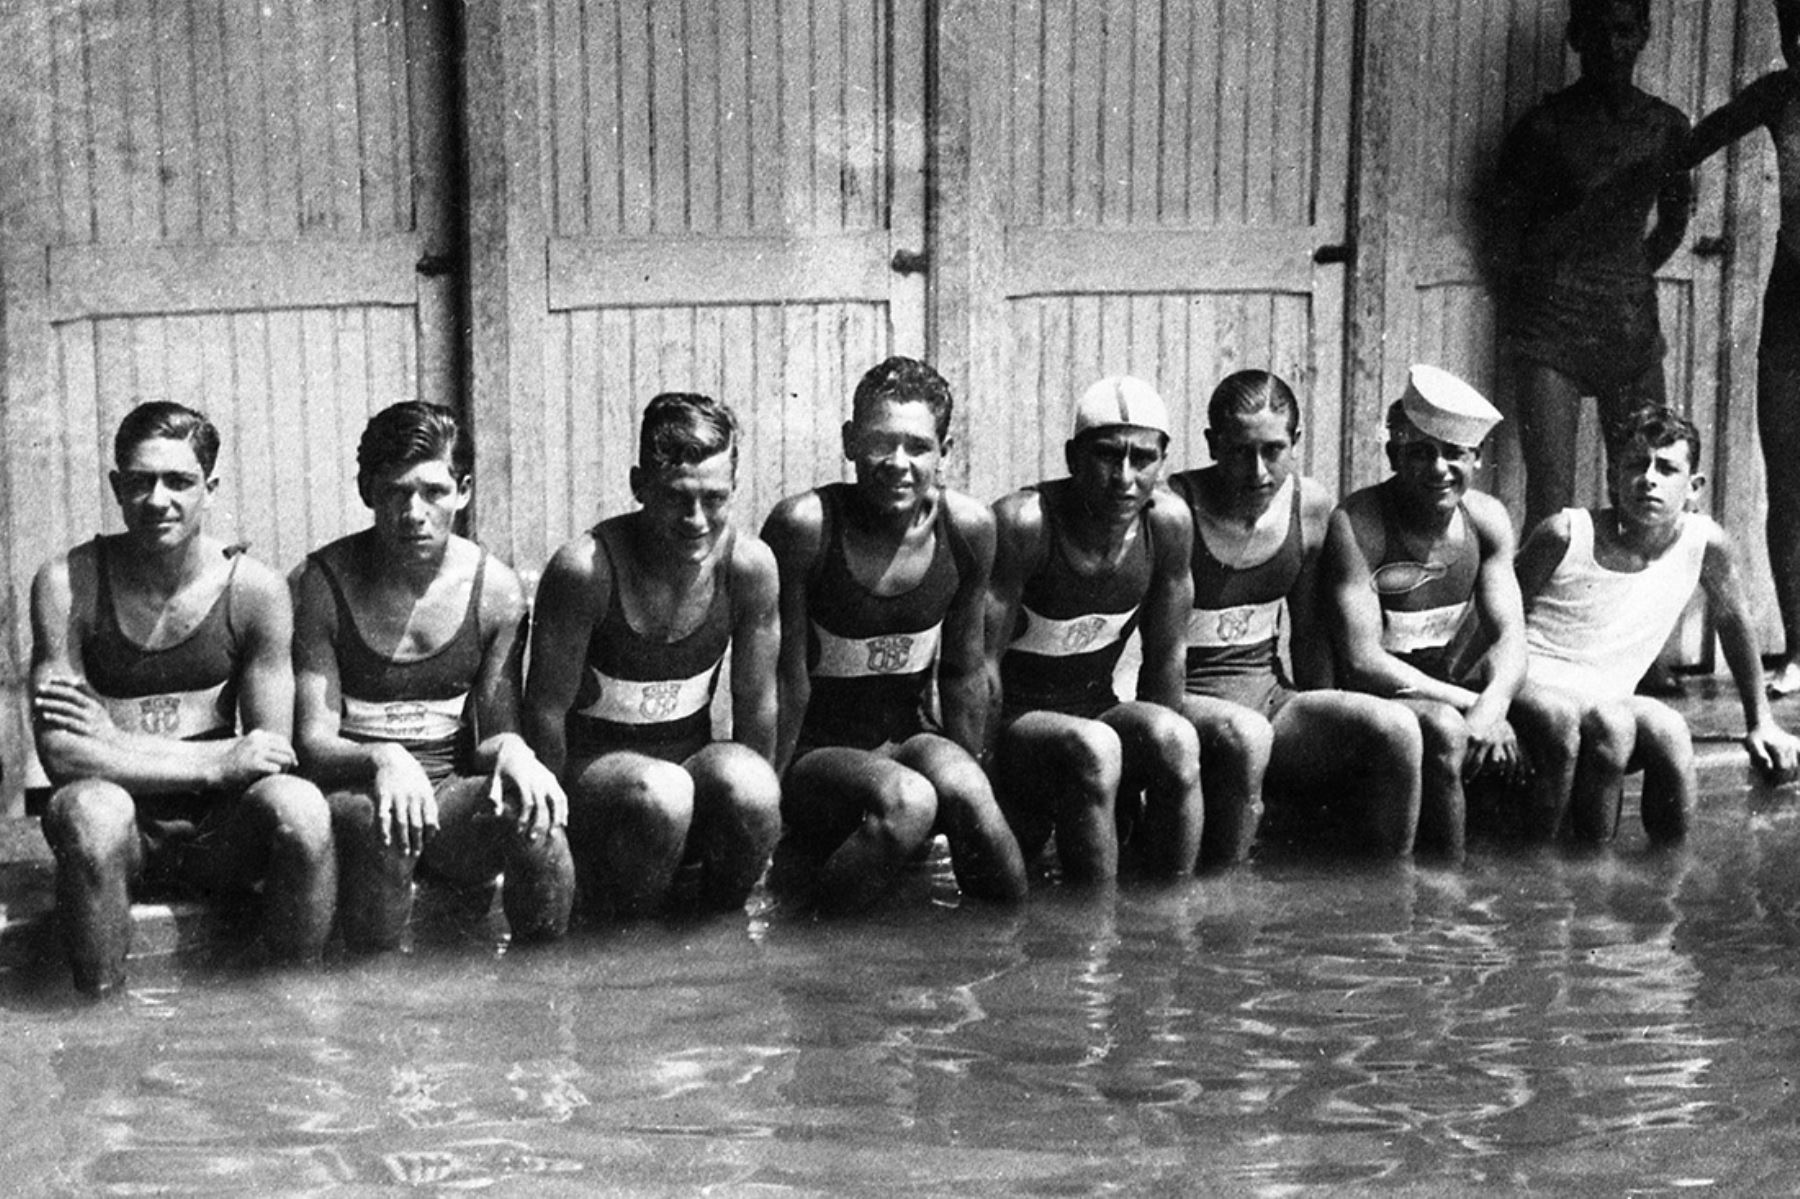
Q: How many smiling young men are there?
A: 4